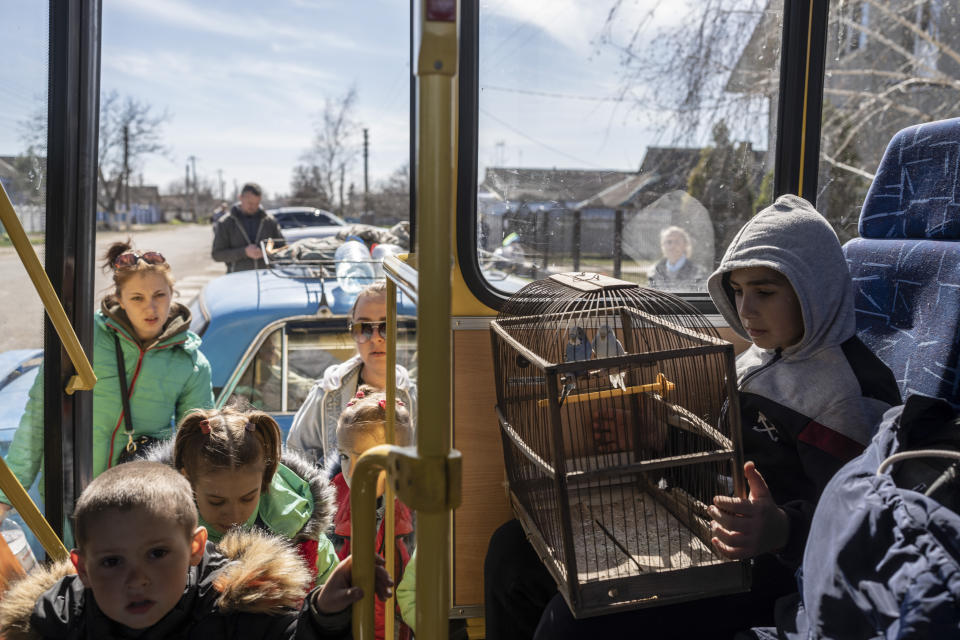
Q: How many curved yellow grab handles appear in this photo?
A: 1